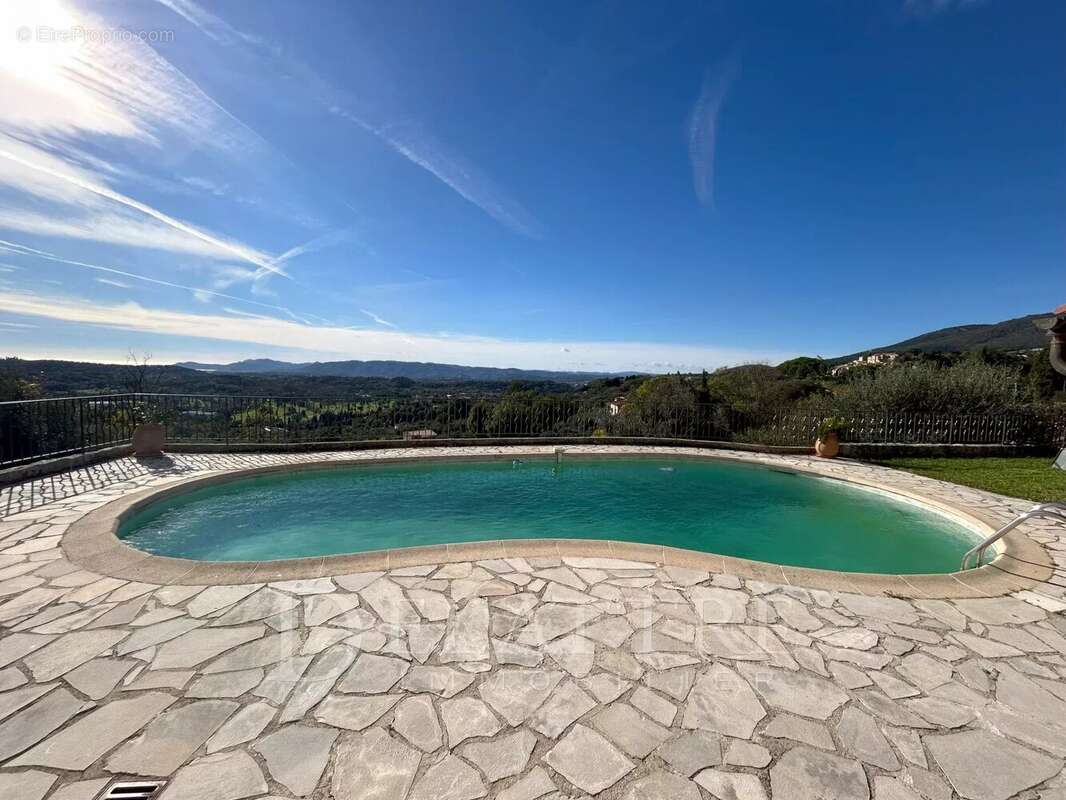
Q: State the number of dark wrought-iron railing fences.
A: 1